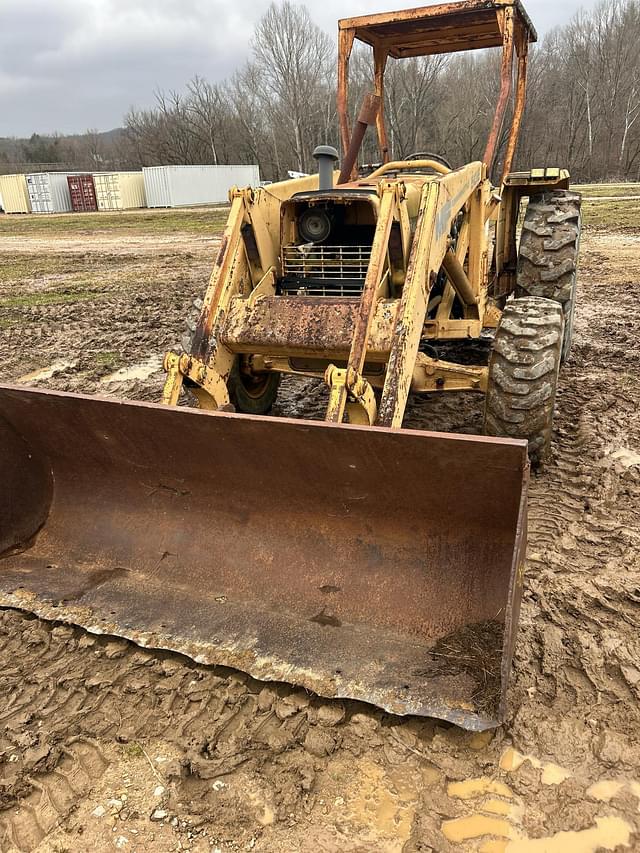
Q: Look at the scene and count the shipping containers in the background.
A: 5